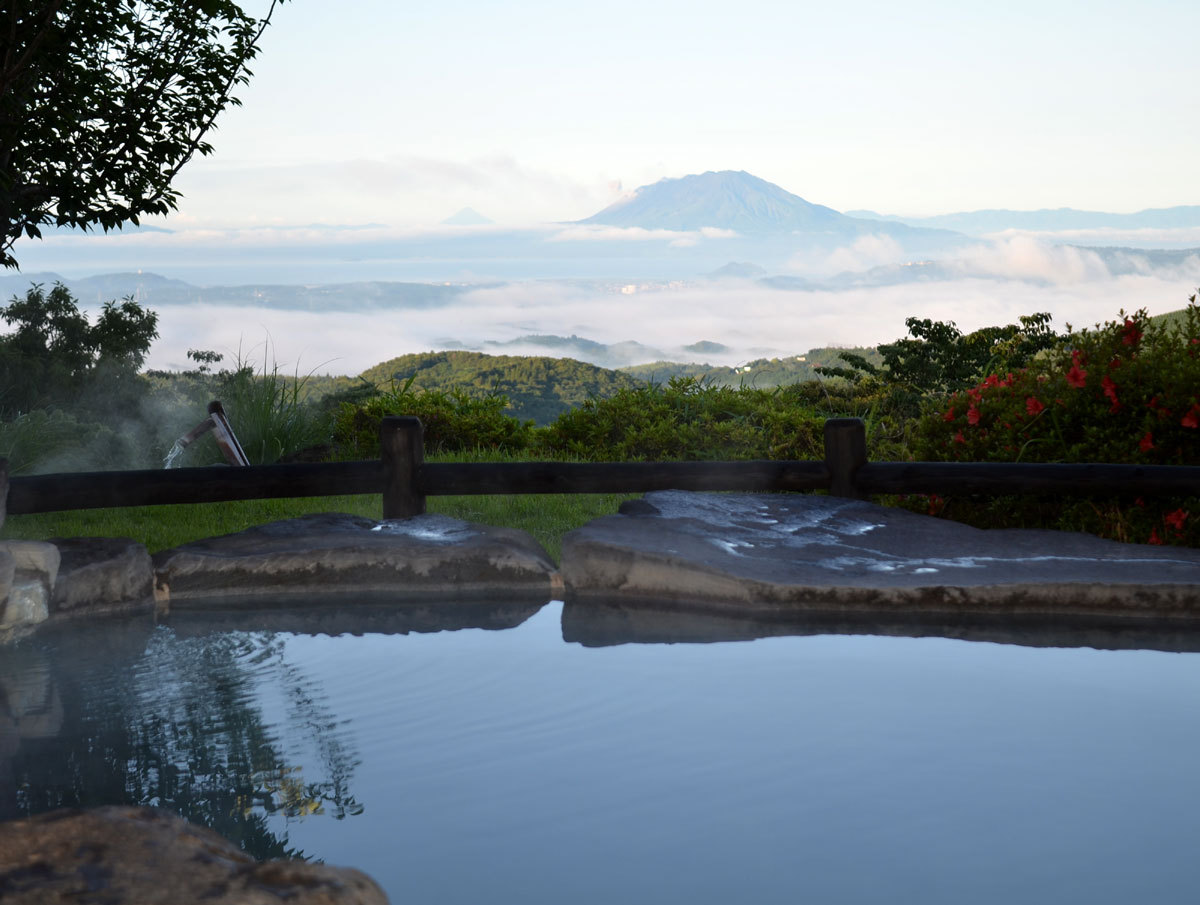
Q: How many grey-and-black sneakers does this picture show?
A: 0